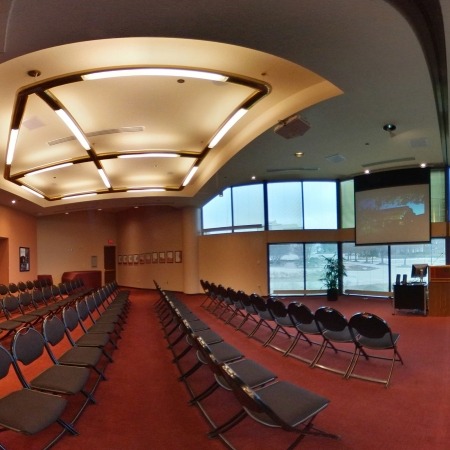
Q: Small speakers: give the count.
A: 2